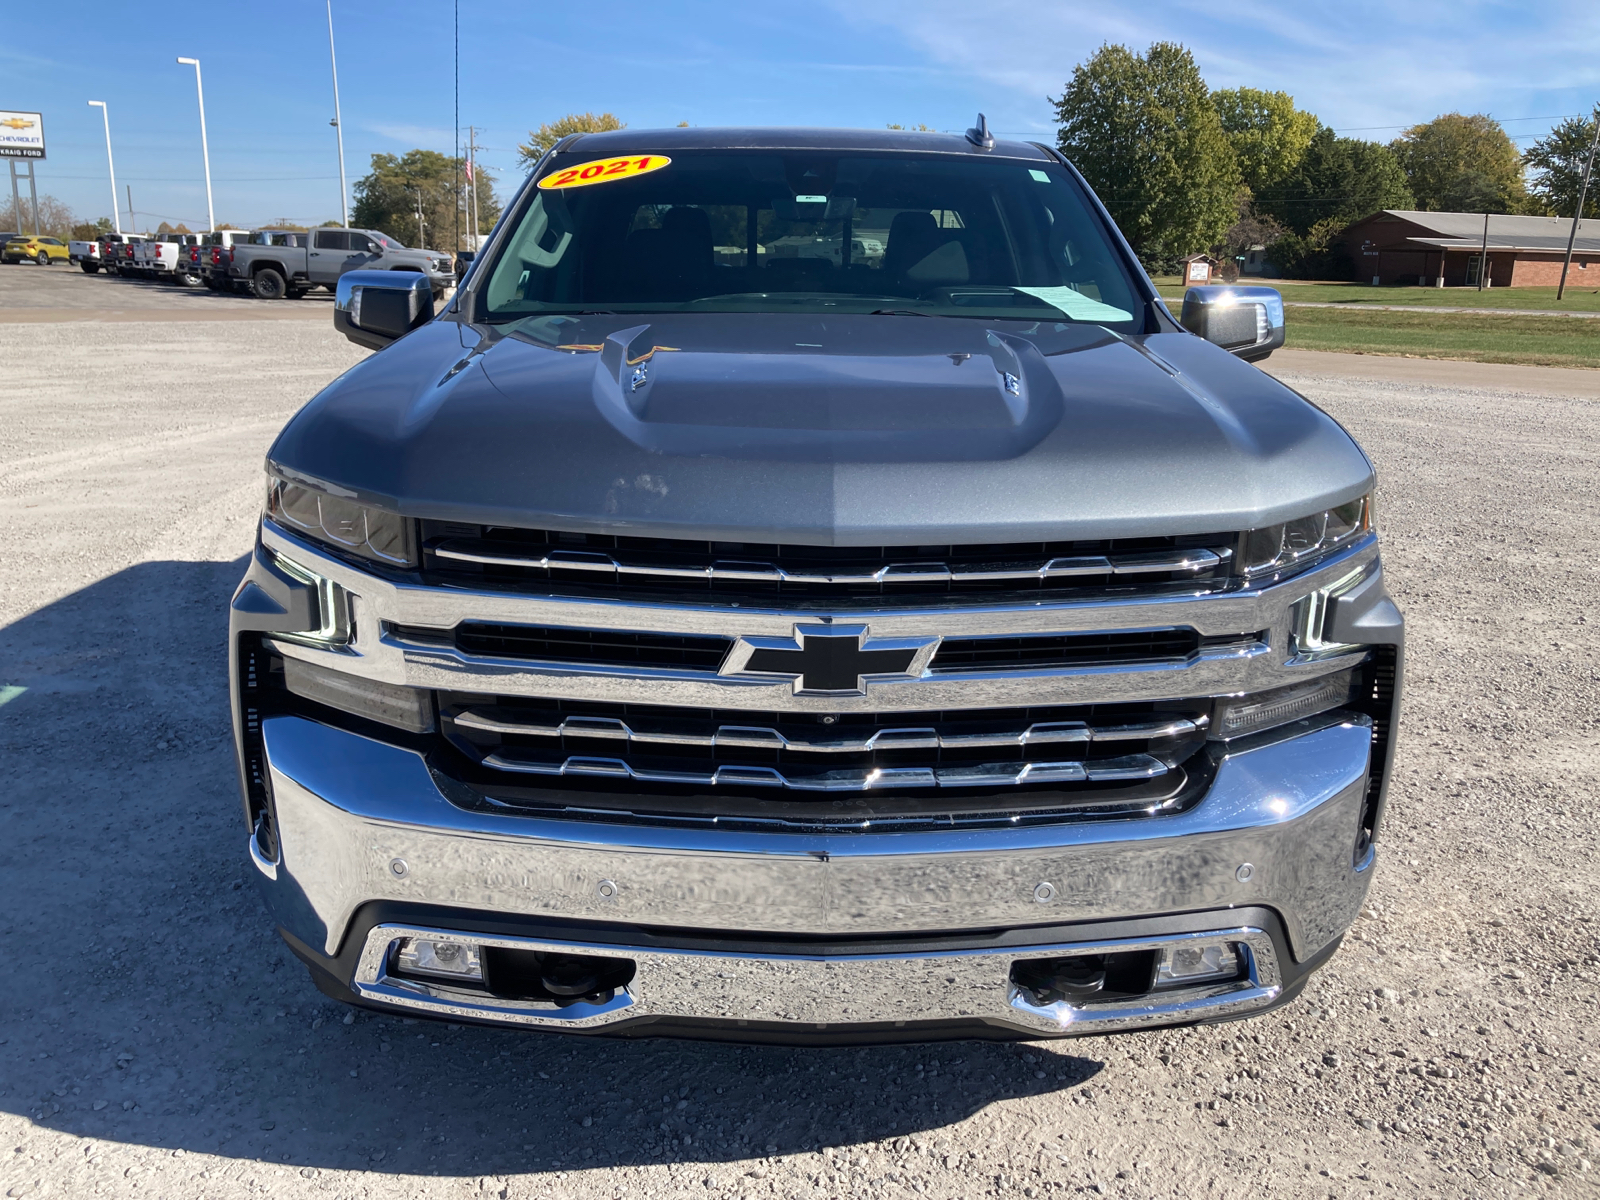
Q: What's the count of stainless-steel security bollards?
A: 0